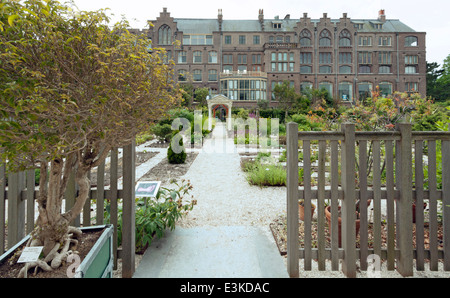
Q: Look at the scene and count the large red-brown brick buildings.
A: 1